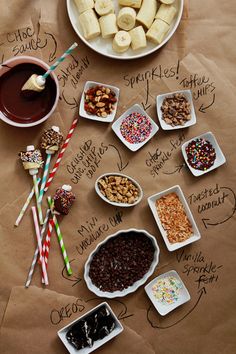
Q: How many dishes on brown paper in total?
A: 11